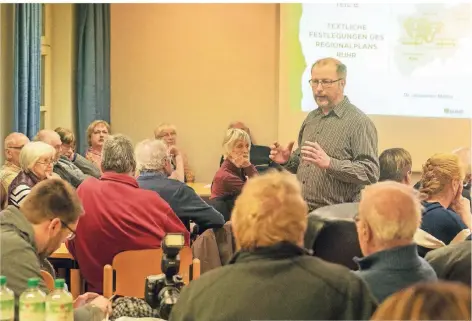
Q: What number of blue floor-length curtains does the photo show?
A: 2